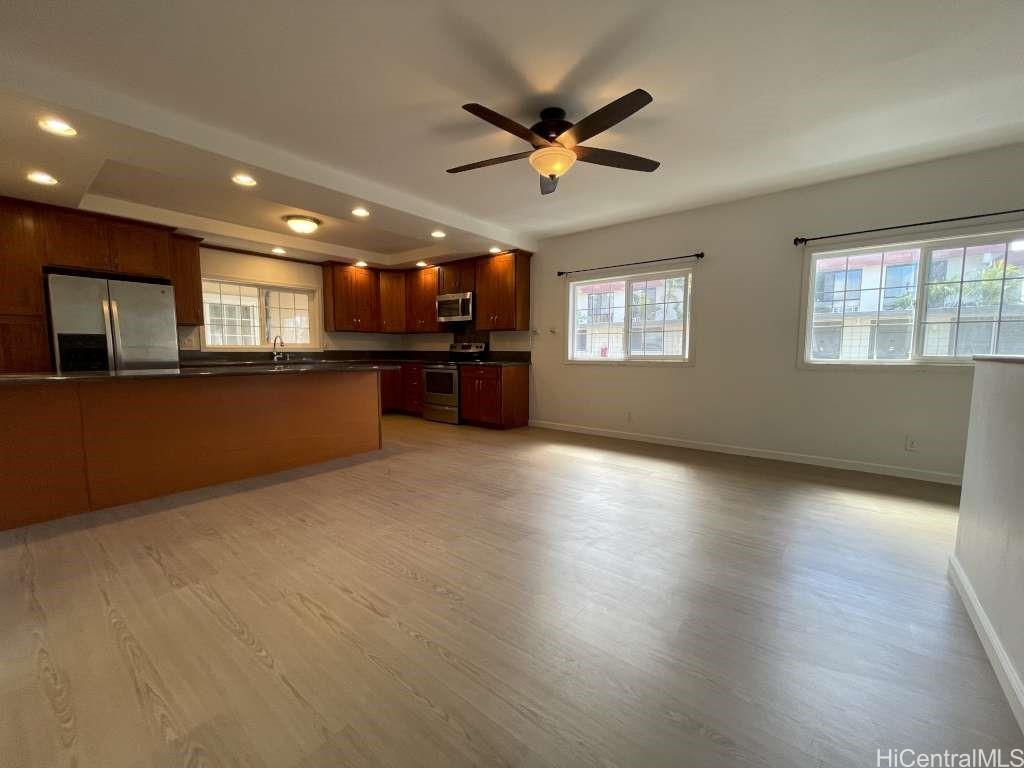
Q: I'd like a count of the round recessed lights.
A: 9